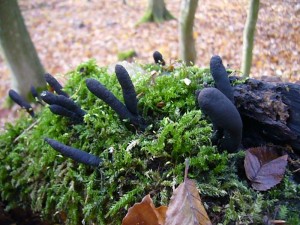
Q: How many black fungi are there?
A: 11